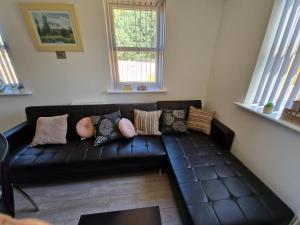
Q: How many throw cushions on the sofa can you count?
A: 7